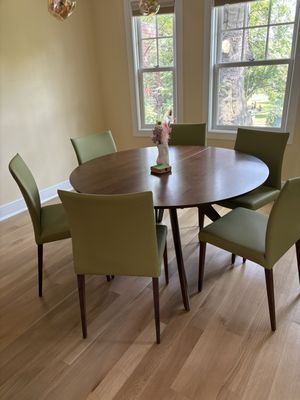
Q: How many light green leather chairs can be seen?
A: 6